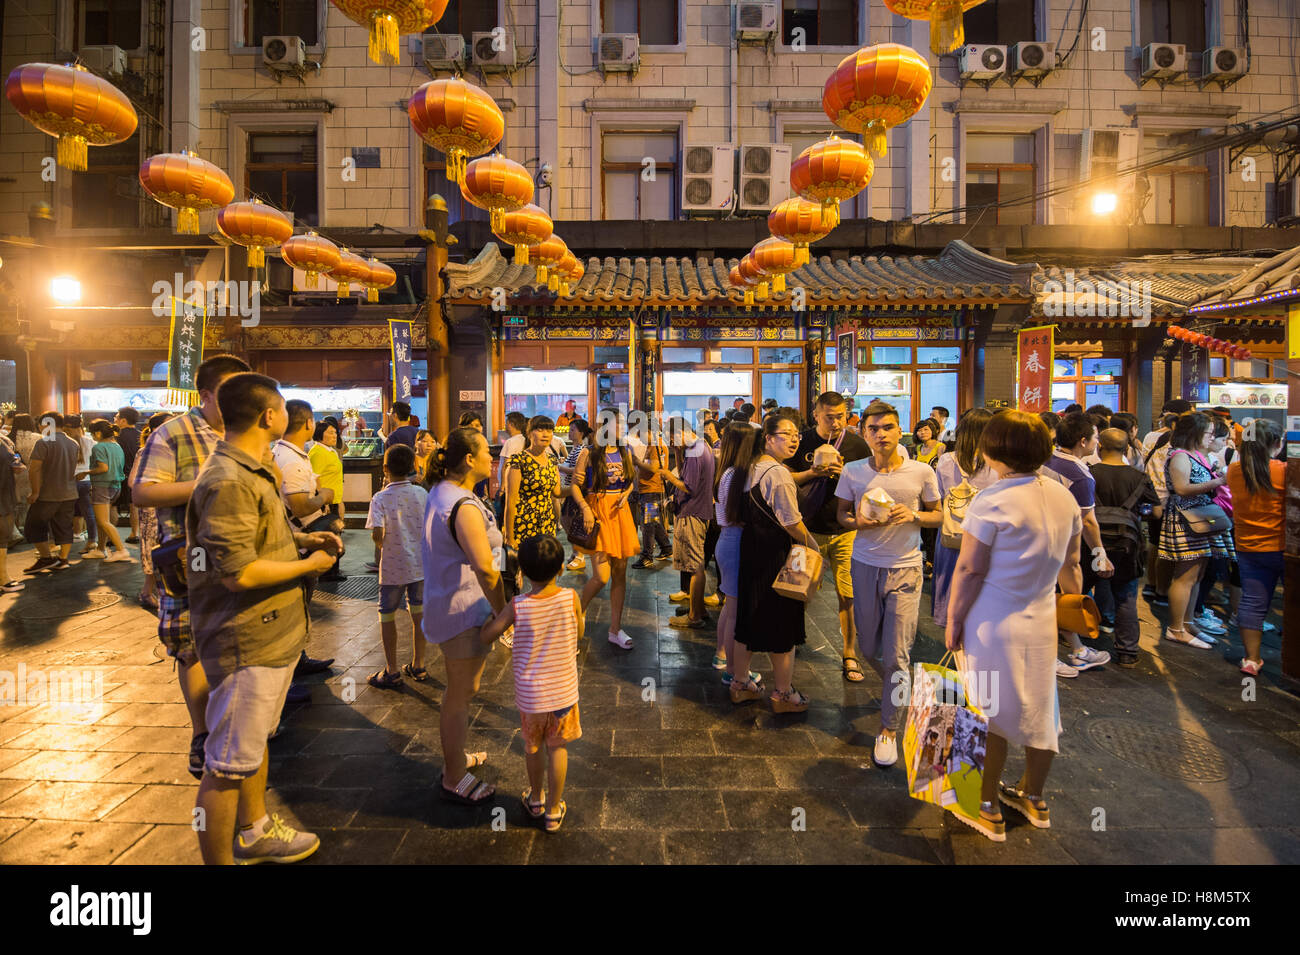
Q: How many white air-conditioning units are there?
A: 13